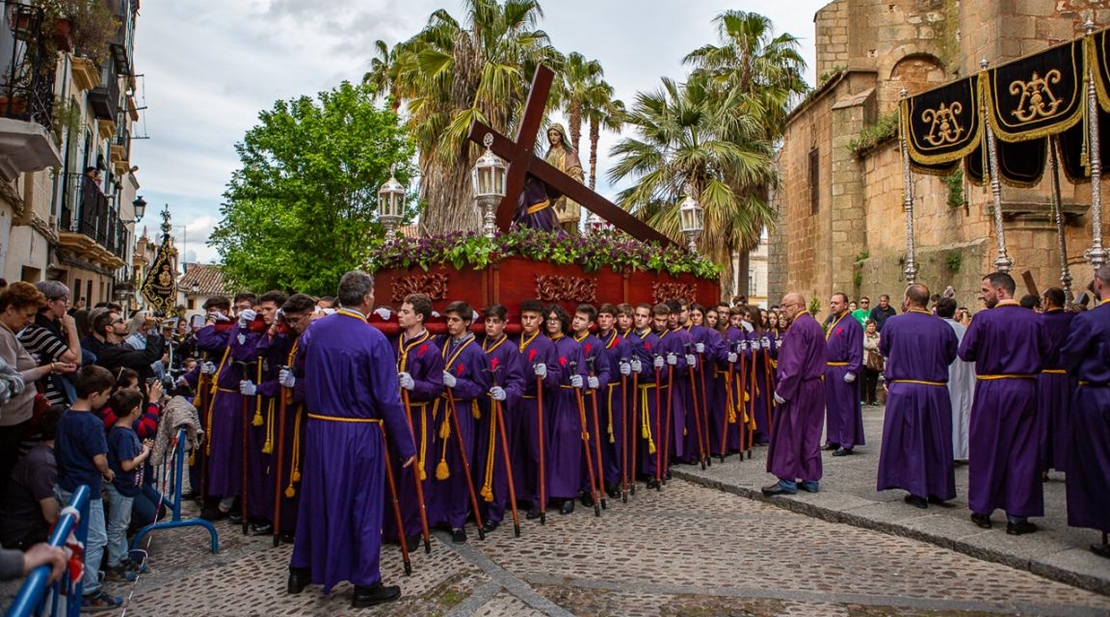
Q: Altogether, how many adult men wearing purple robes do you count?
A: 7